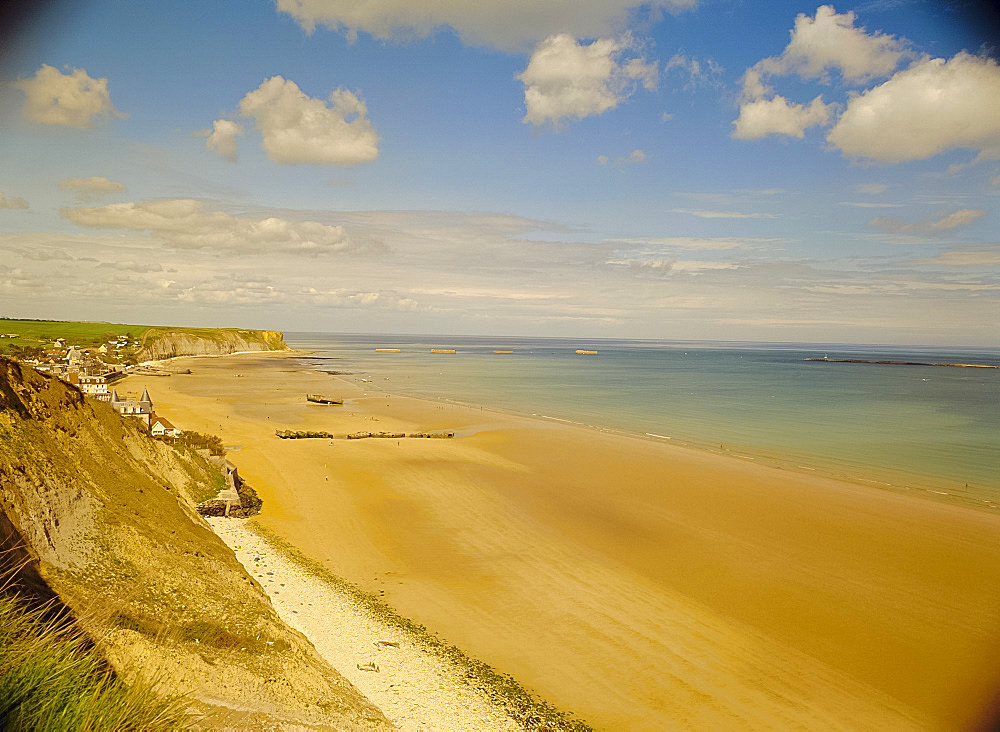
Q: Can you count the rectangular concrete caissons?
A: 4